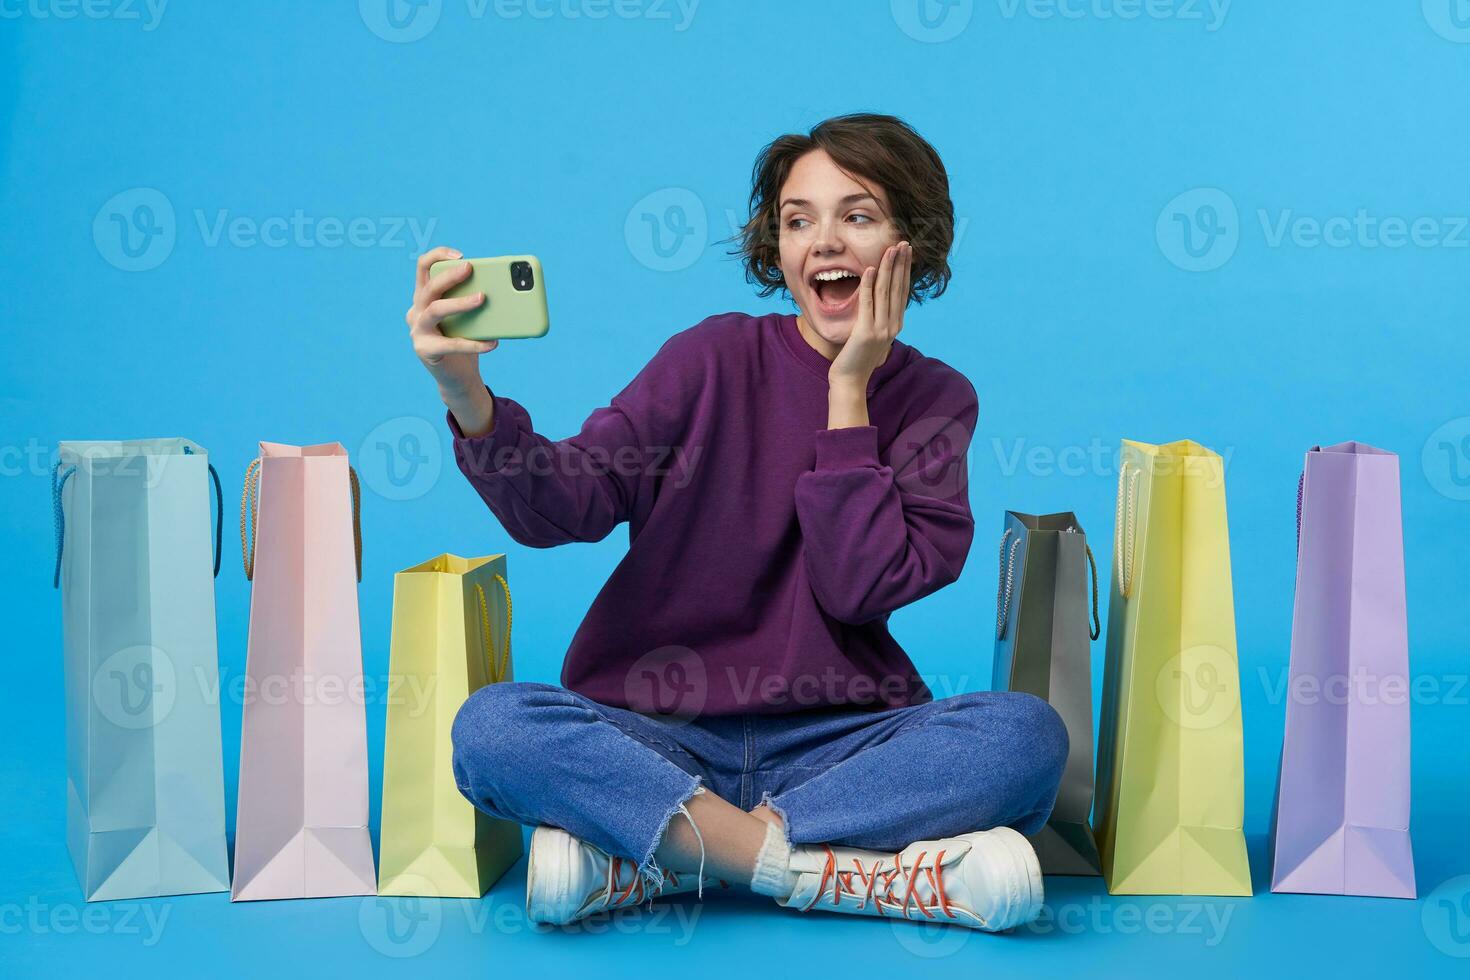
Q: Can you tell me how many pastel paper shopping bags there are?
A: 5